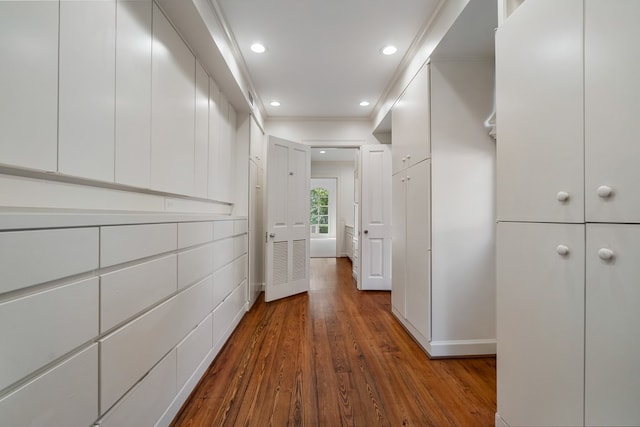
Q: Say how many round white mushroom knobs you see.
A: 8